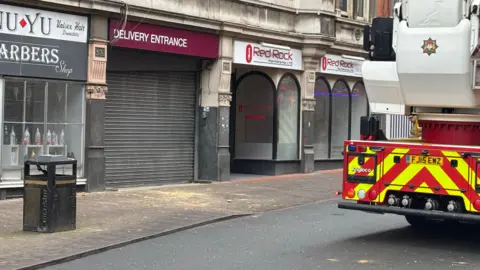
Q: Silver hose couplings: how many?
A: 4